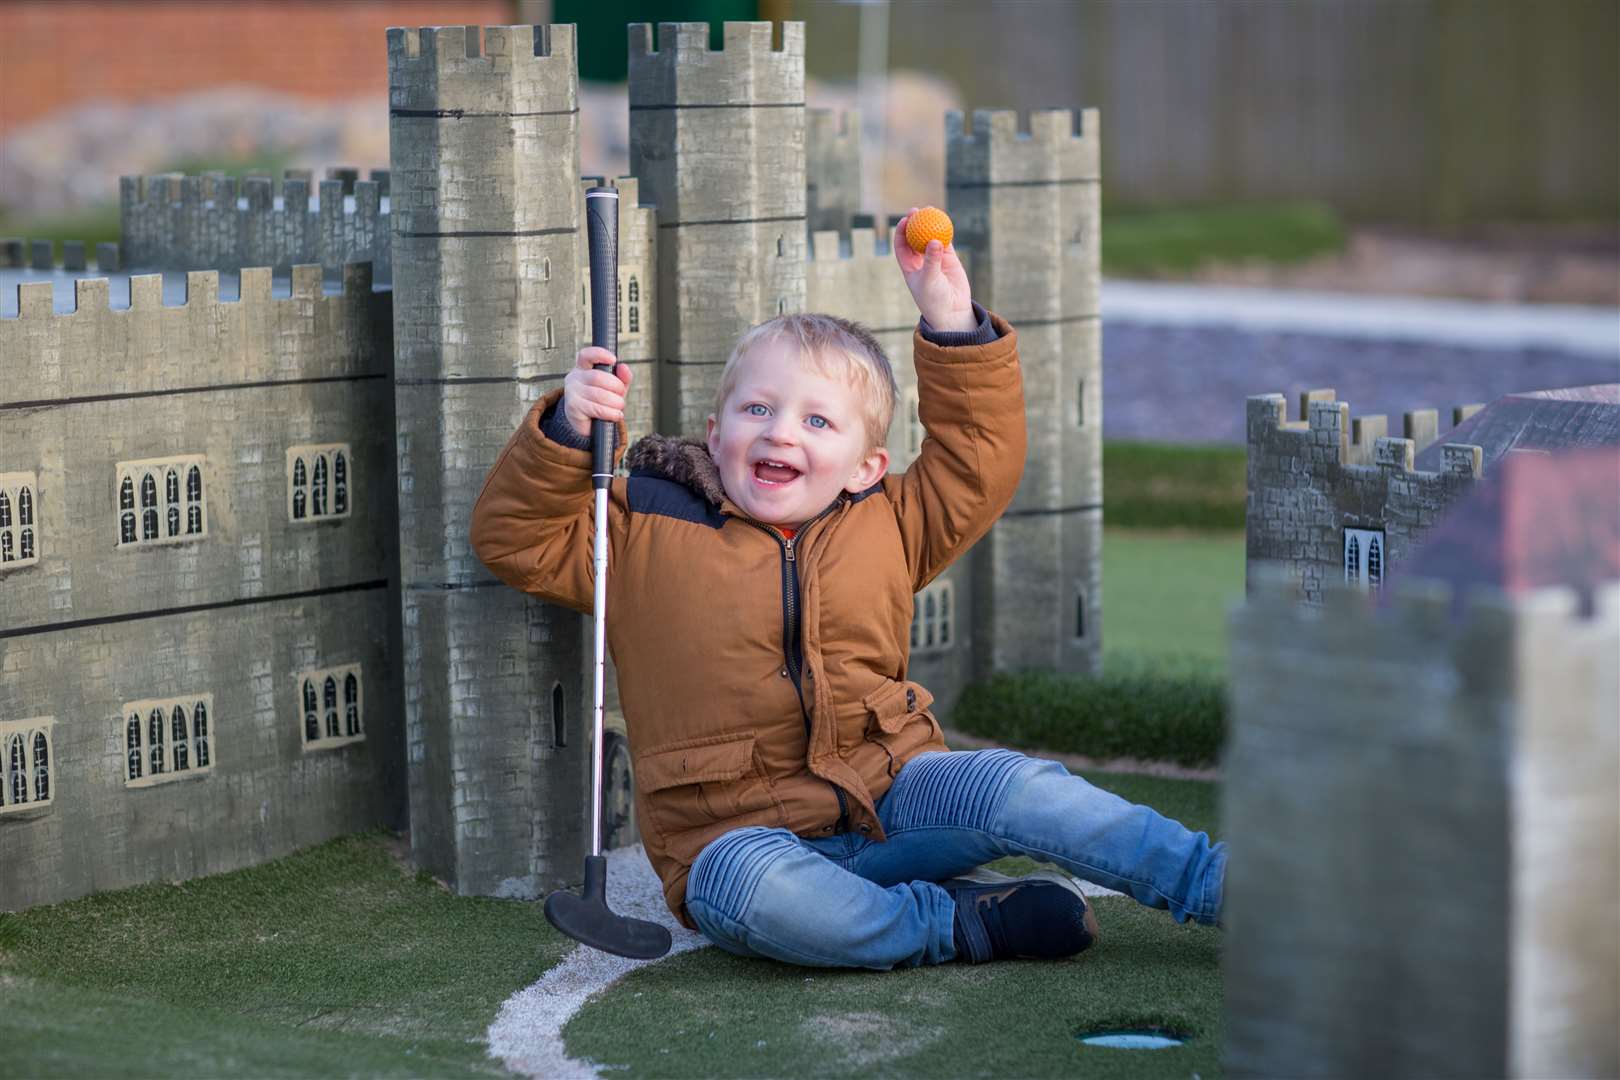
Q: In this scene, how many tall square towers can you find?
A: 3